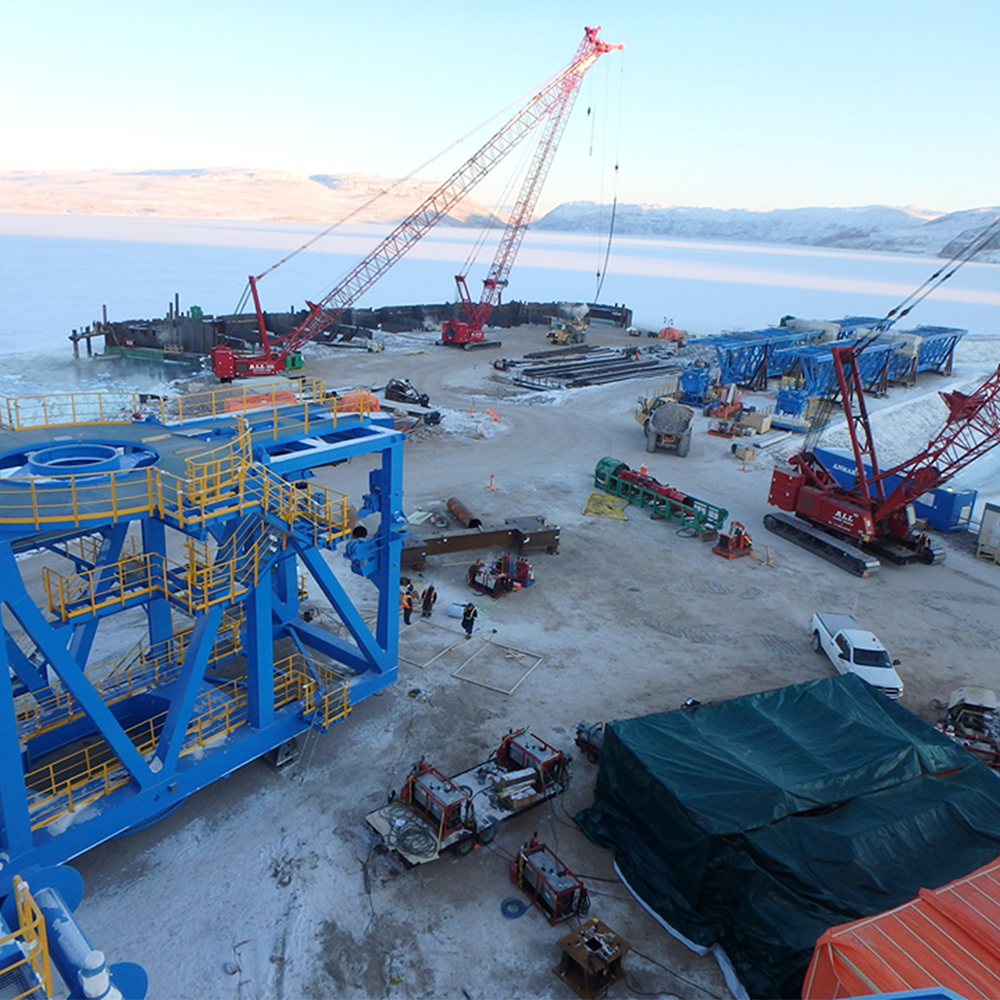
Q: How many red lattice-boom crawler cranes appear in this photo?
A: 3